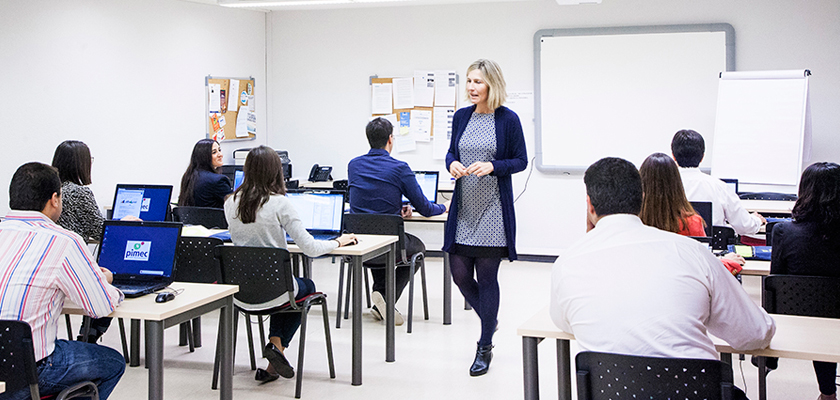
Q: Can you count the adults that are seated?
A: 9